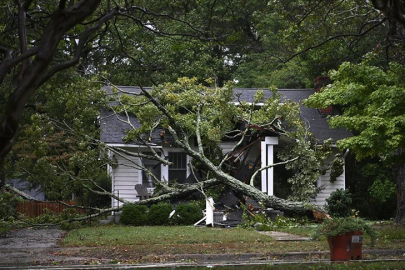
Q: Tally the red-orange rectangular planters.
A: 1